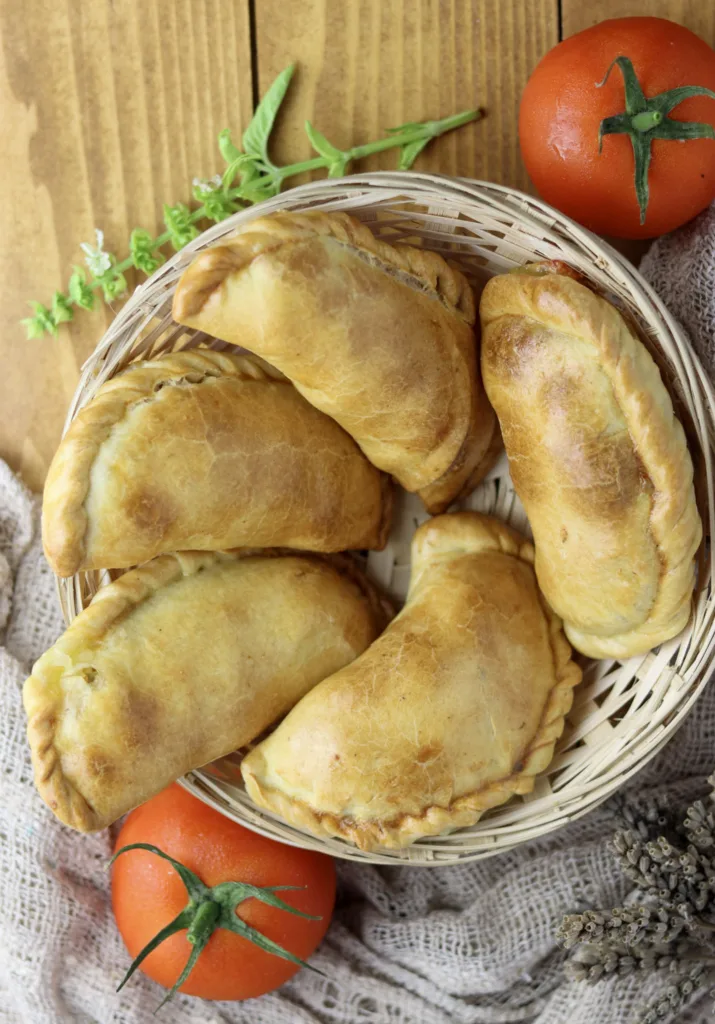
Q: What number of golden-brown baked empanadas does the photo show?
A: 5